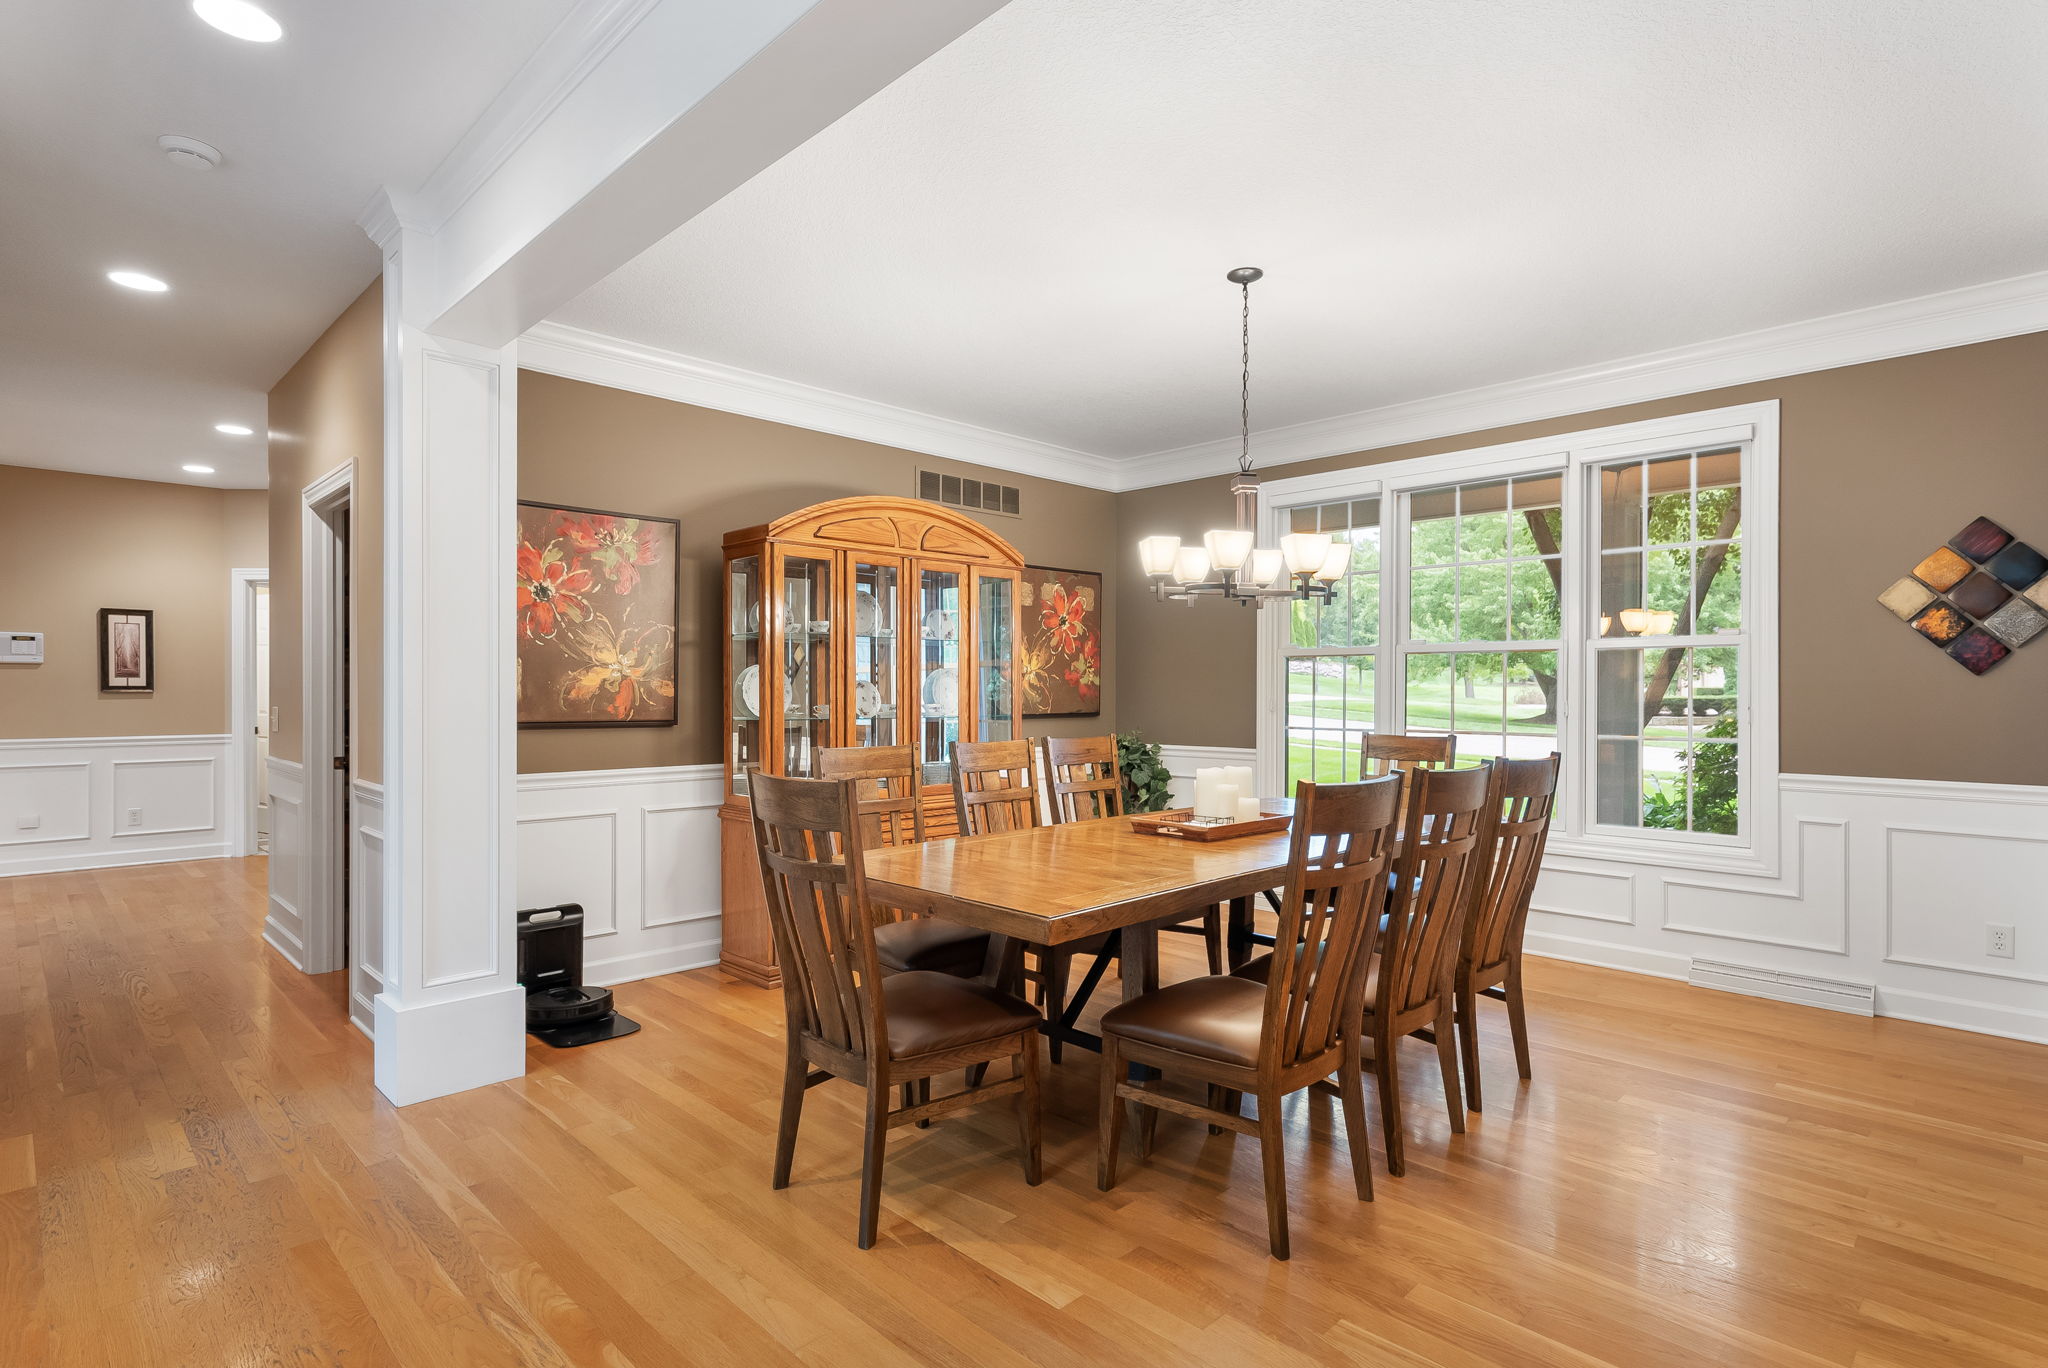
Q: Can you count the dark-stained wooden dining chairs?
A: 8